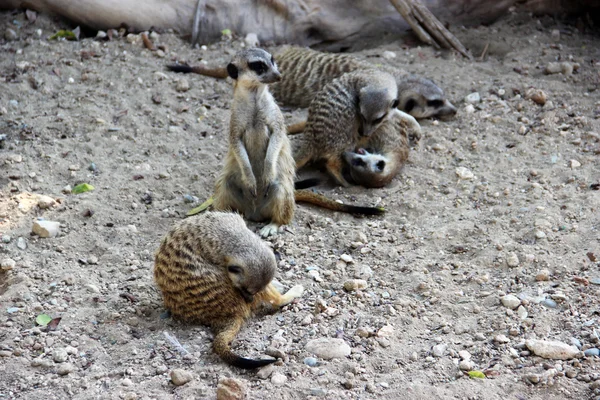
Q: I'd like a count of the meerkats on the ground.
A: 5